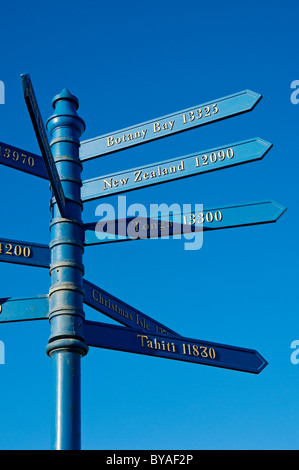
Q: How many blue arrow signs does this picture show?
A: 9